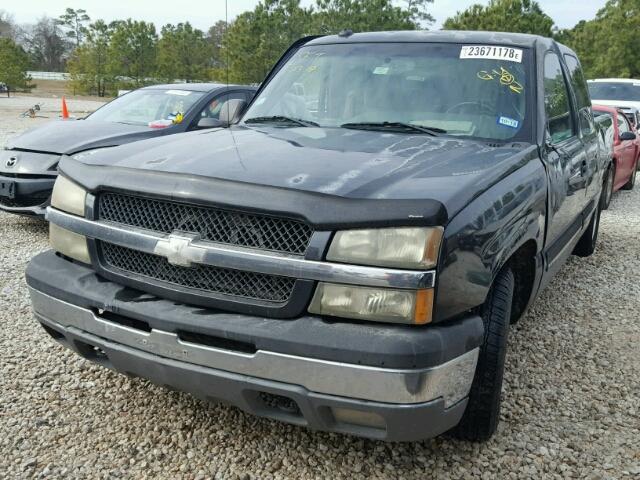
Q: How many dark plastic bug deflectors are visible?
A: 1